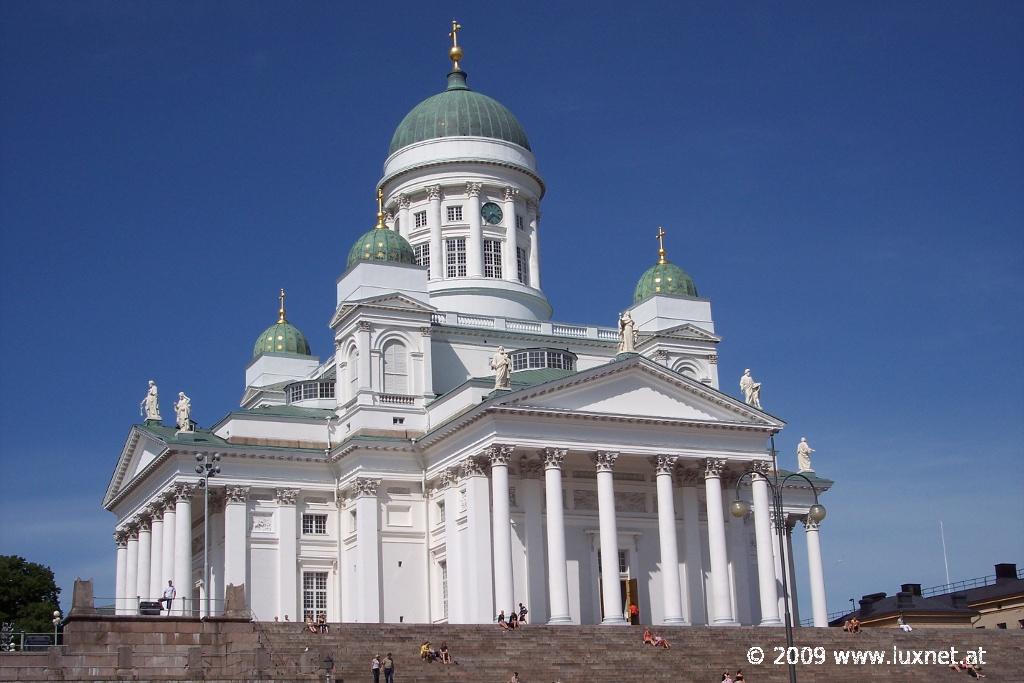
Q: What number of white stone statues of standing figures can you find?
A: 6